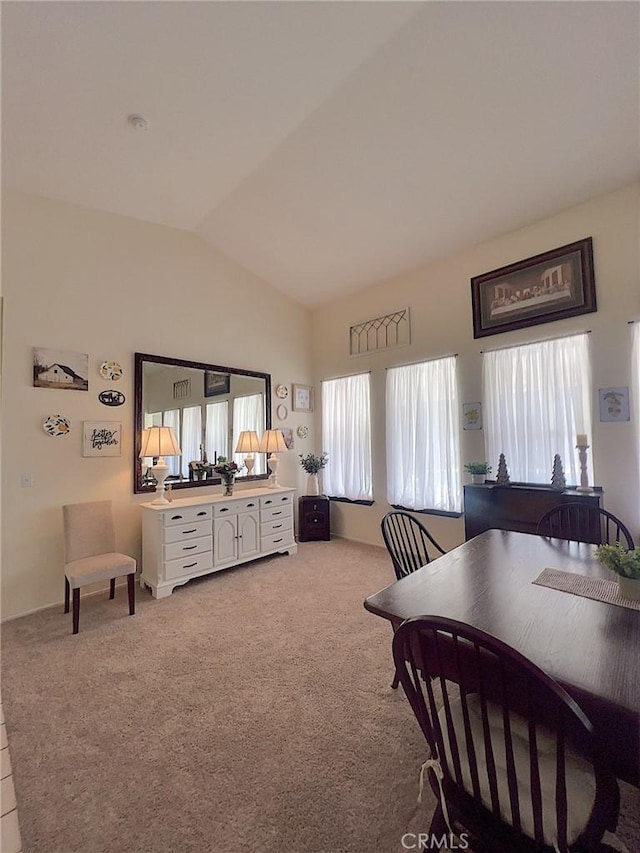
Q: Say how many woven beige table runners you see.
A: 1